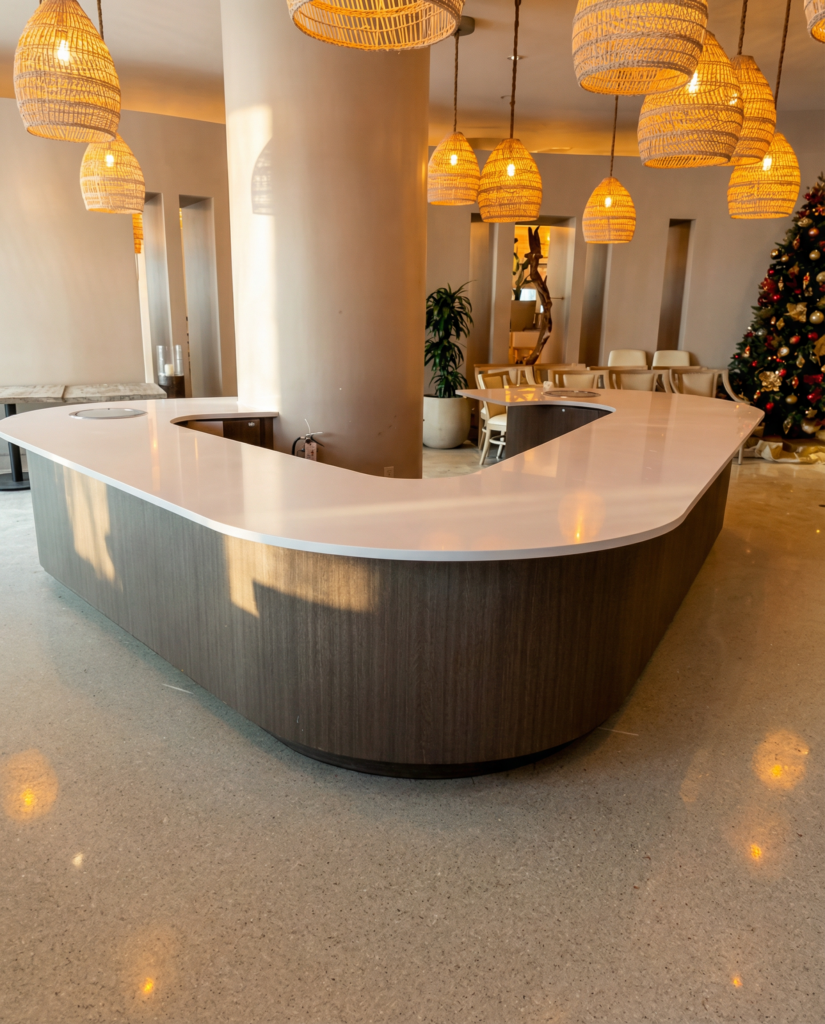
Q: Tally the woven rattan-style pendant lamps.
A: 11